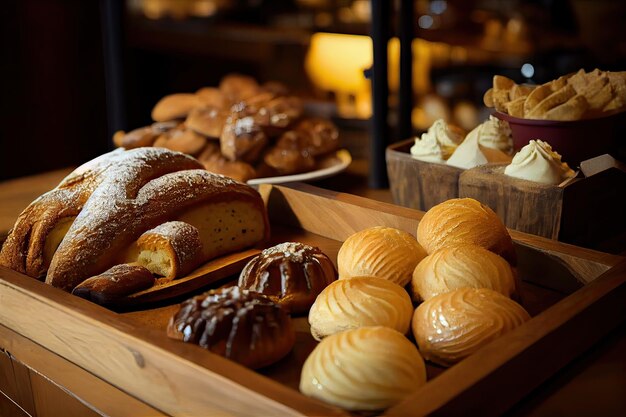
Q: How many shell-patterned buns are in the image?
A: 6